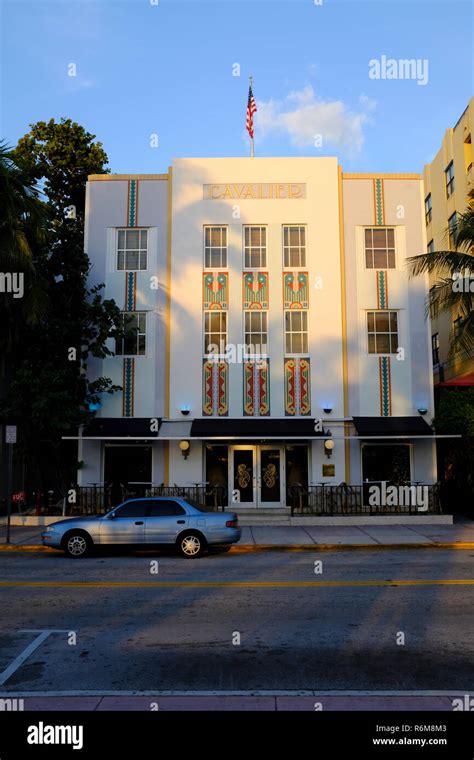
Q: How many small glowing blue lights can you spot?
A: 4